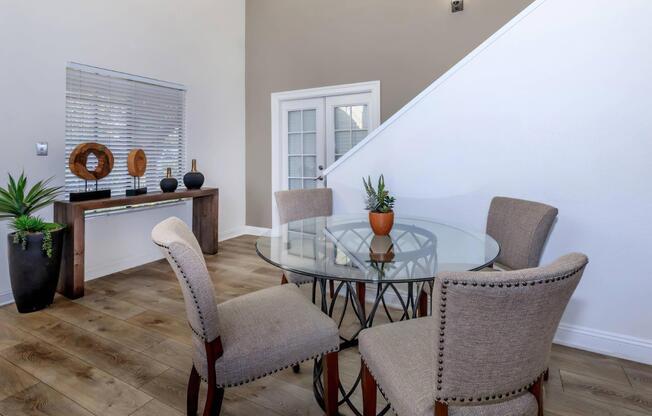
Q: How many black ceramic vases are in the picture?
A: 2